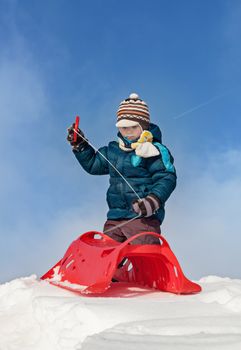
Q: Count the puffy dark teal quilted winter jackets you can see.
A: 1